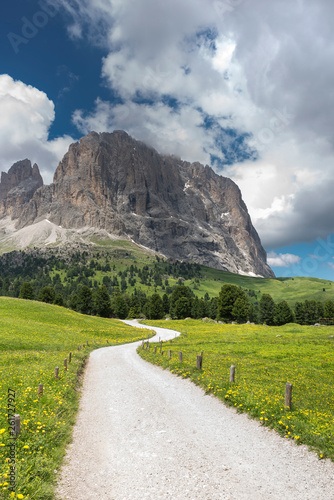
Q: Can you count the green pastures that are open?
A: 2